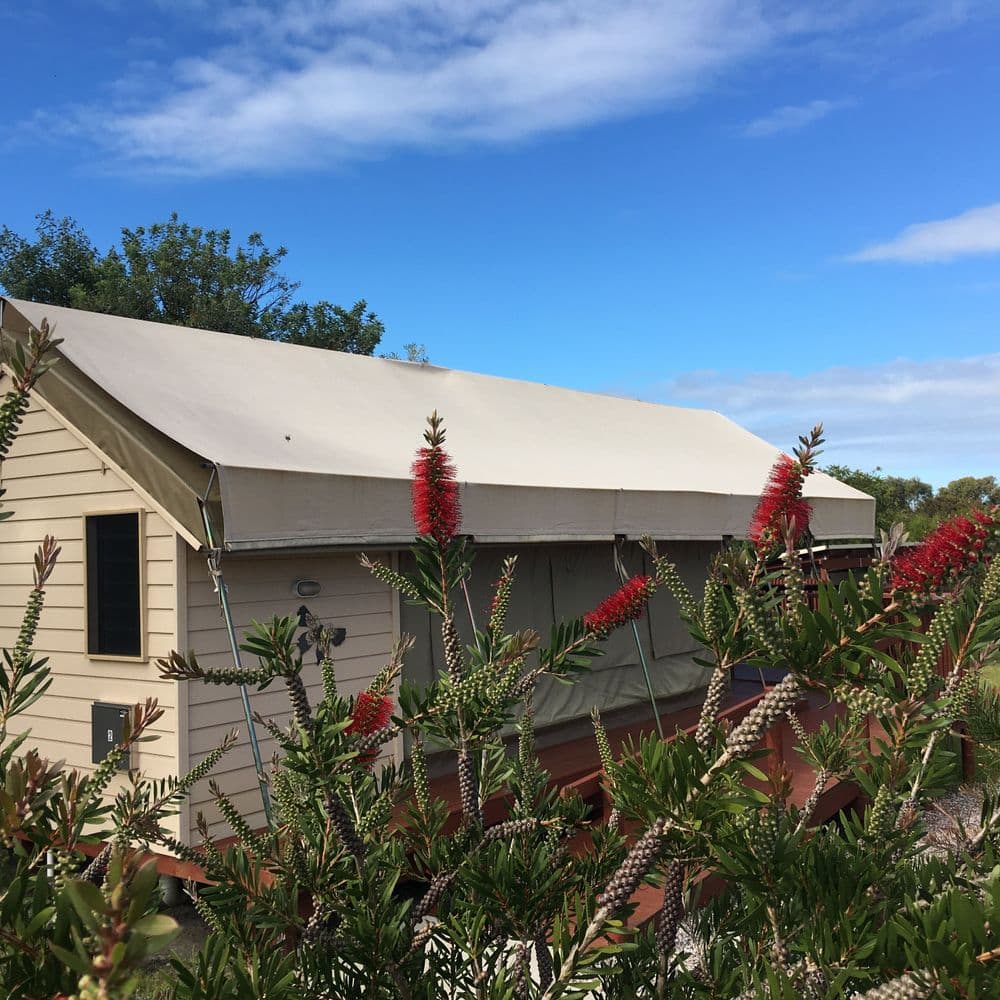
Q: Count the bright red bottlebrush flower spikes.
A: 5